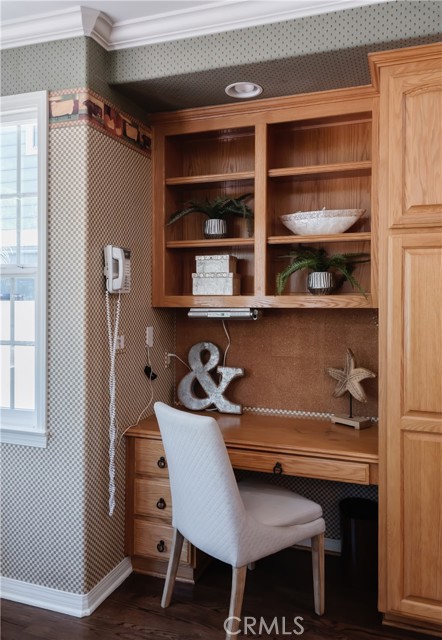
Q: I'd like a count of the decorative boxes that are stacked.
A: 2